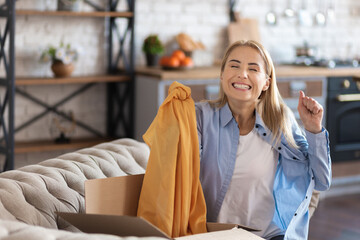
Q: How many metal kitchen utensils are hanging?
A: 5